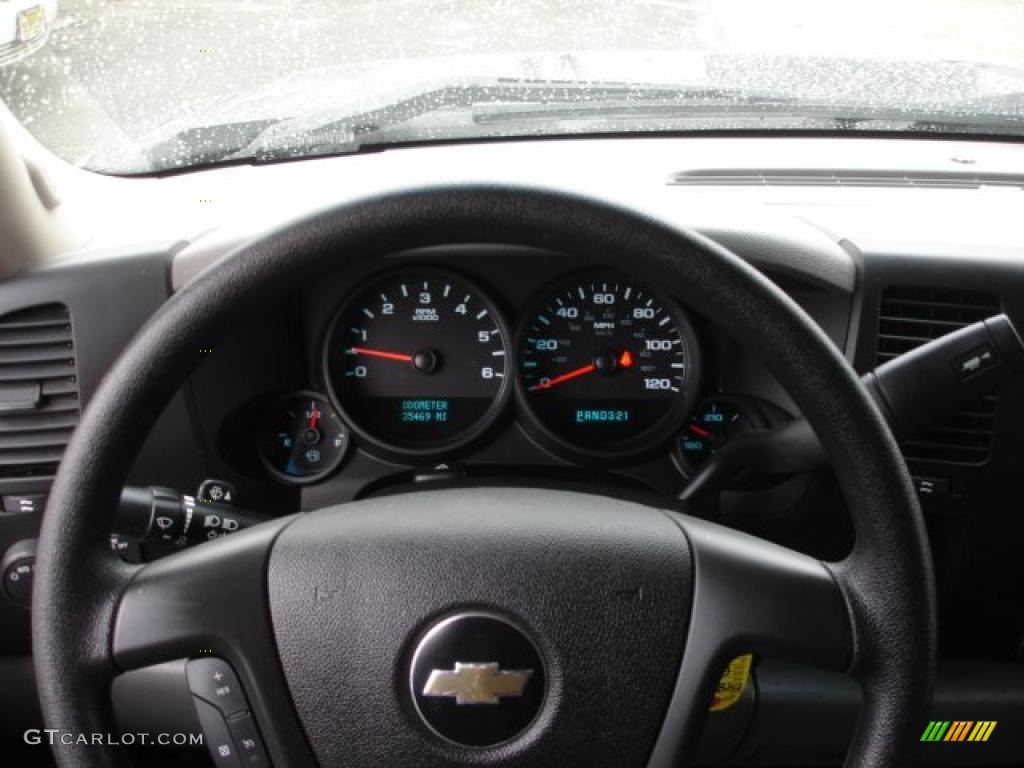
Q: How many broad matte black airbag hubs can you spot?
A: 1